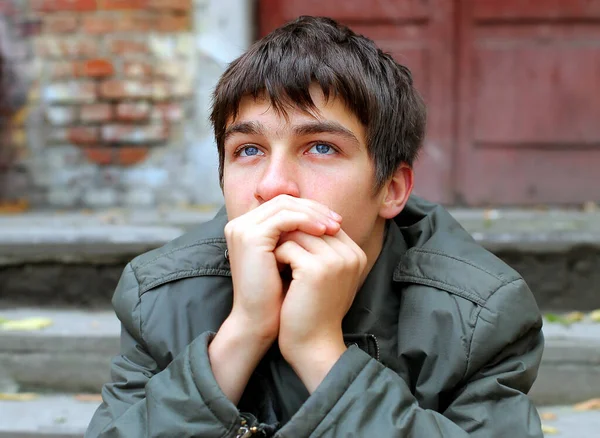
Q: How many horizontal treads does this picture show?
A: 3